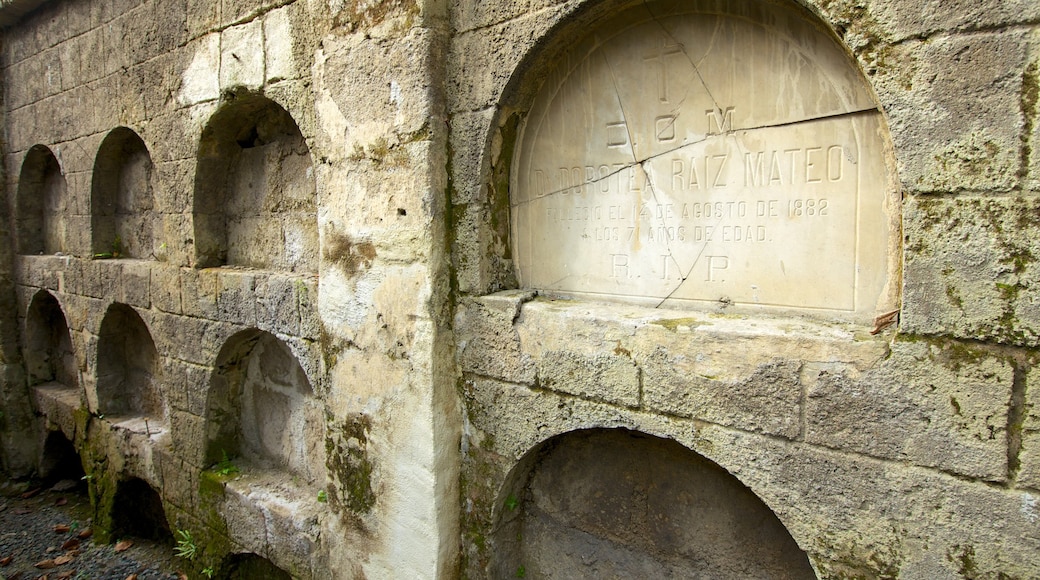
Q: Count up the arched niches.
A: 11